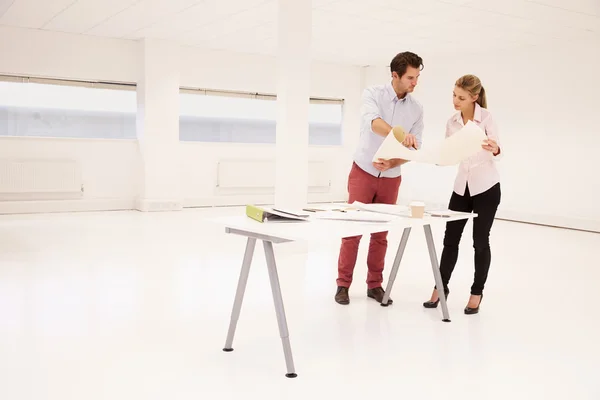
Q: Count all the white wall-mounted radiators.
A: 2